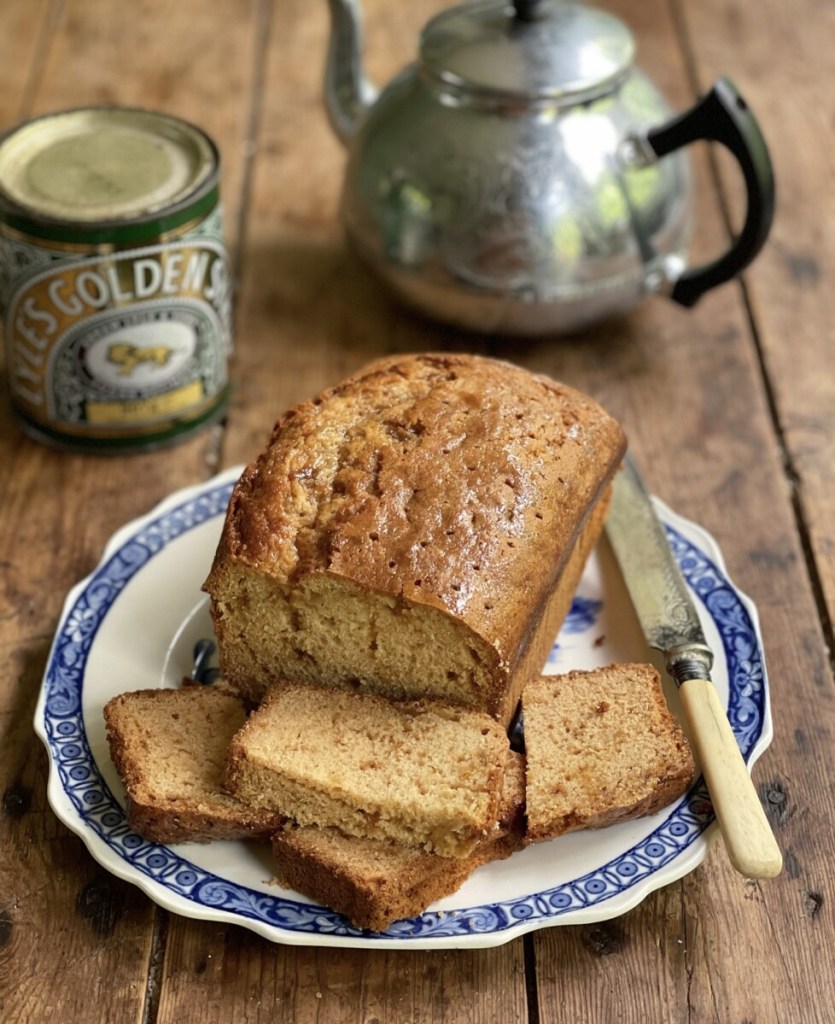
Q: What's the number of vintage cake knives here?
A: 1